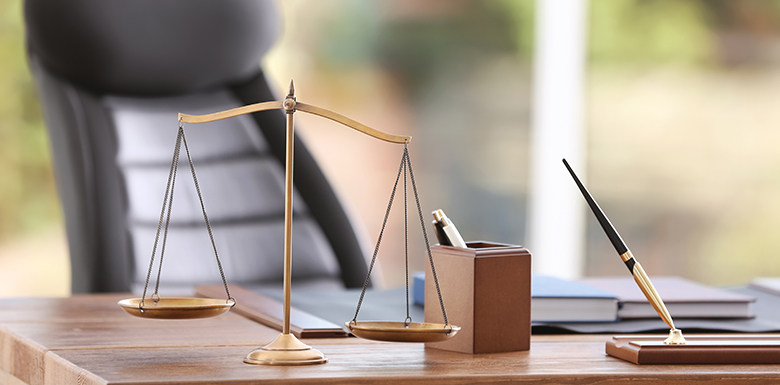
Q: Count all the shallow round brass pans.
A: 2